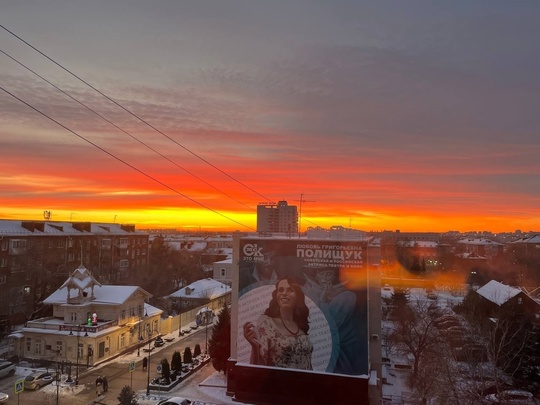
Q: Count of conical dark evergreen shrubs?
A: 4